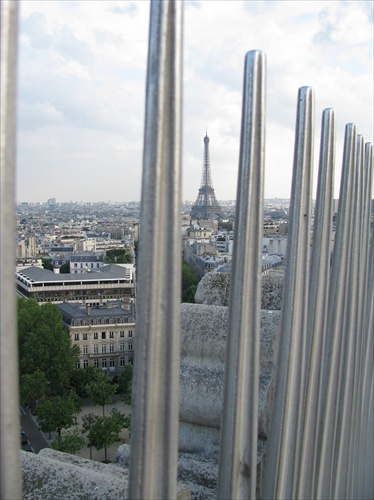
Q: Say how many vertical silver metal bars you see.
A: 8